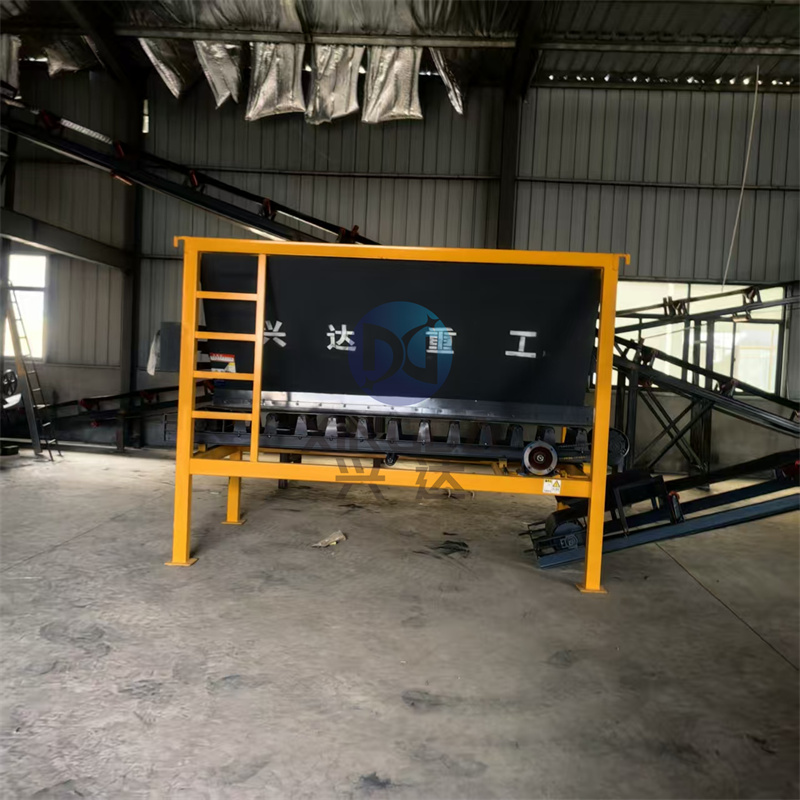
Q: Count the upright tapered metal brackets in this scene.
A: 12